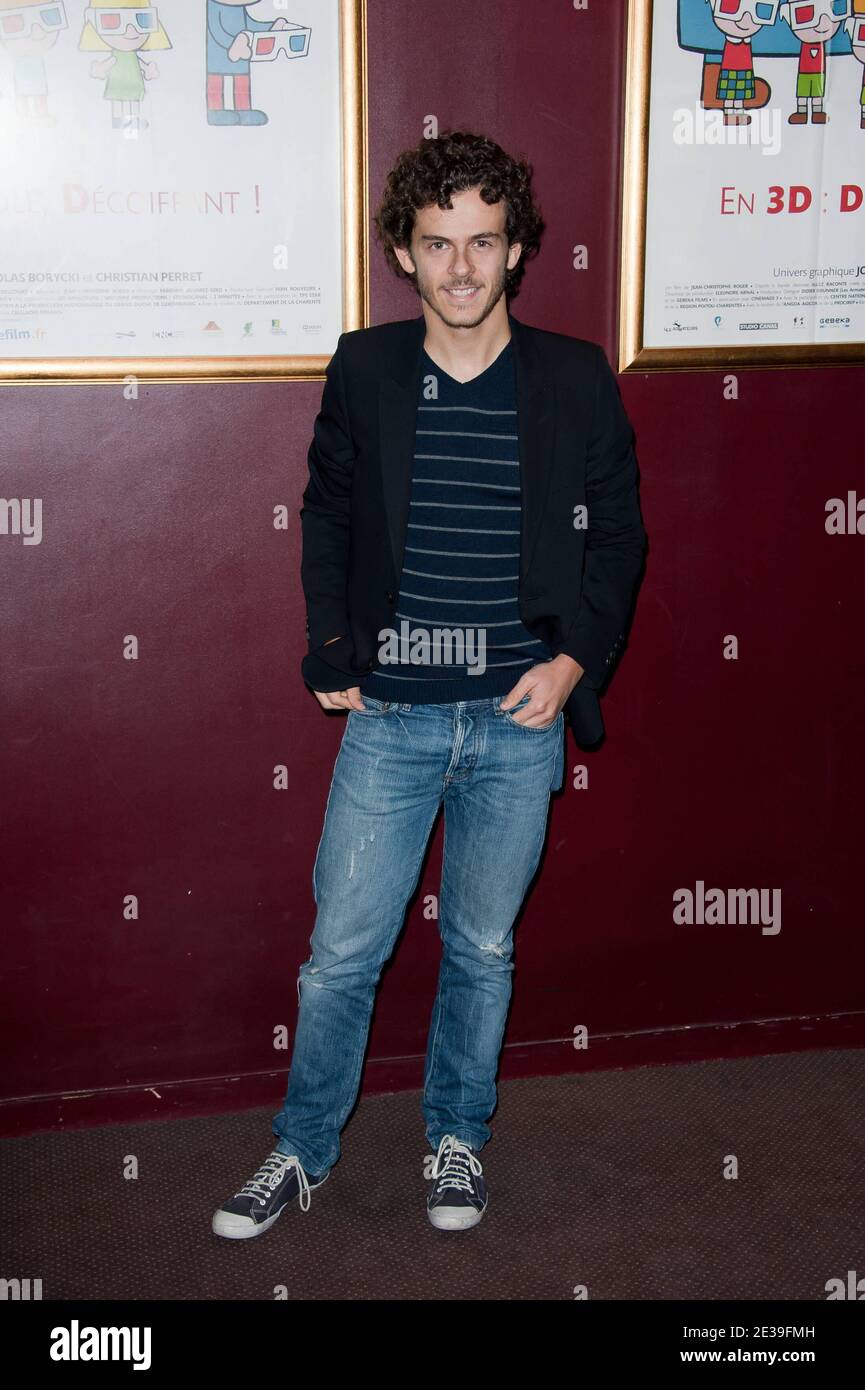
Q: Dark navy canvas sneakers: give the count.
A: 2